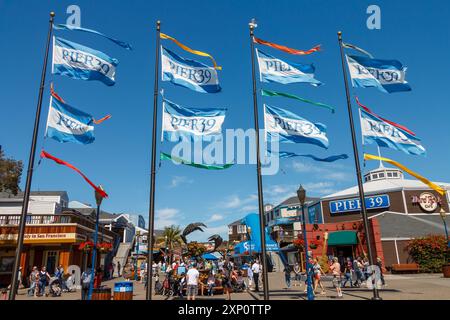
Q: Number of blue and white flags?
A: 8